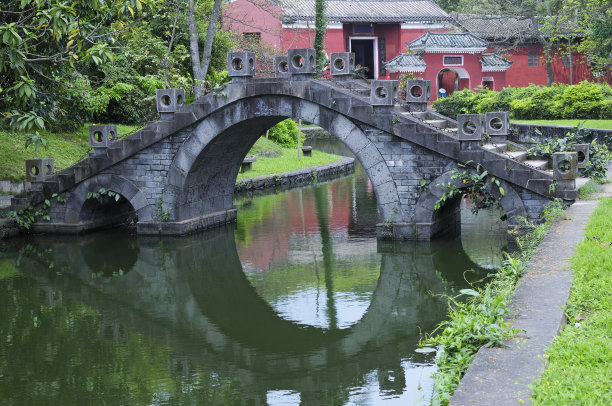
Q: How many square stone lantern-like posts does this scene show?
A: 13